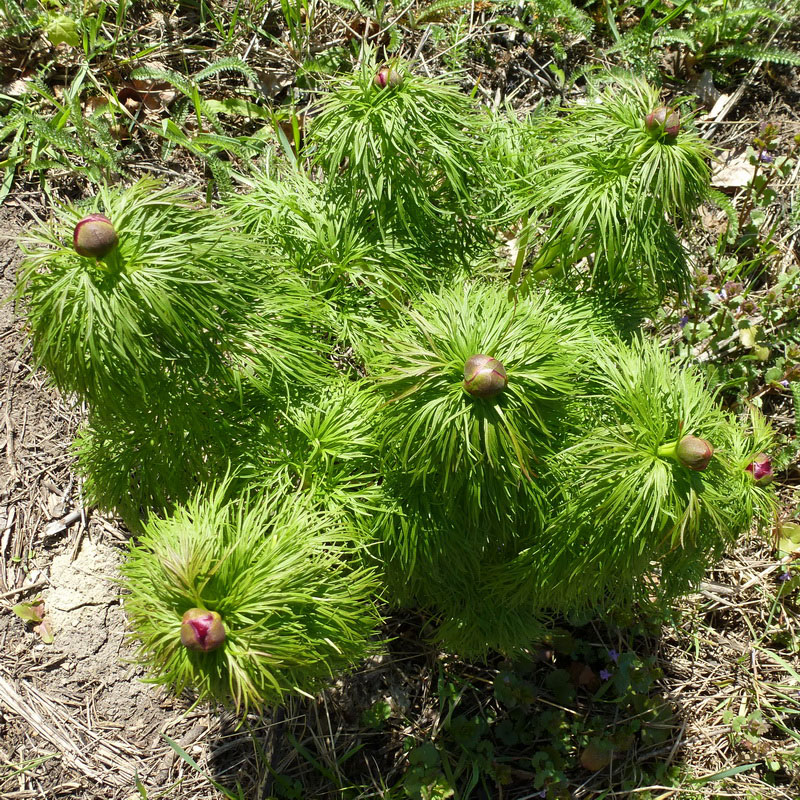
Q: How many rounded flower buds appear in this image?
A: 7